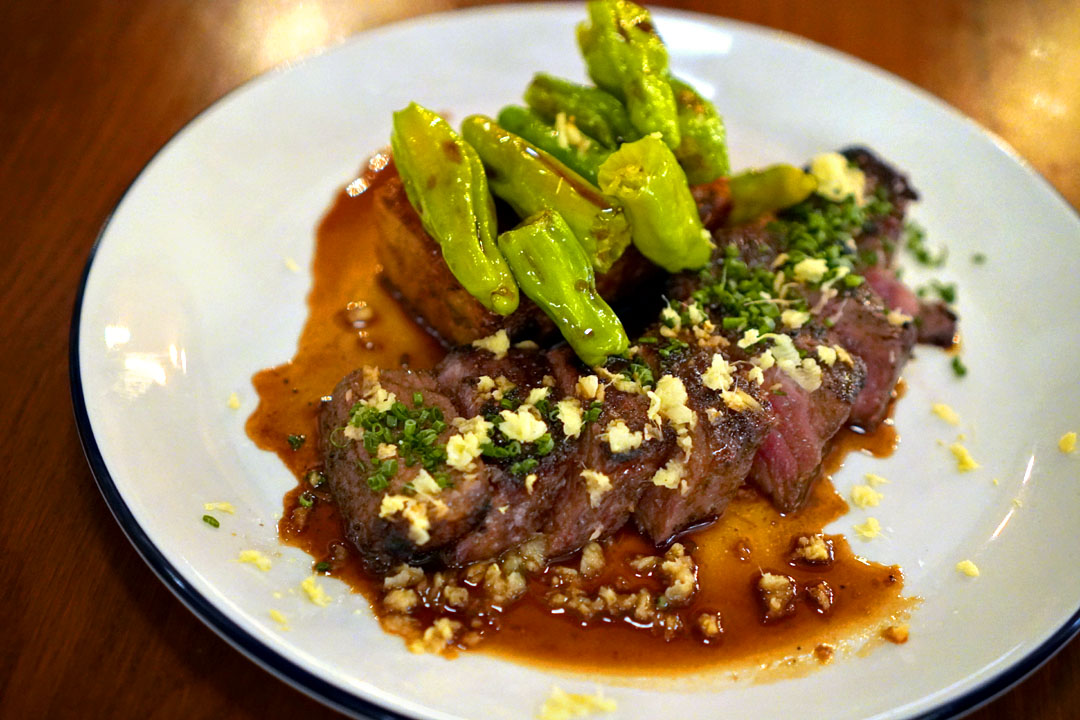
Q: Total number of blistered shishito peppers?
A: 9